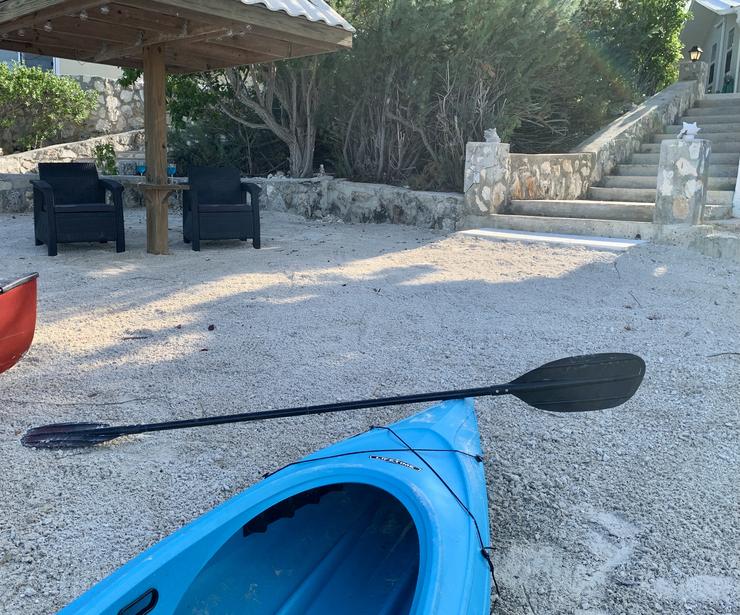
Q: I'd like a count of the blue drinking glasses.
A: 2